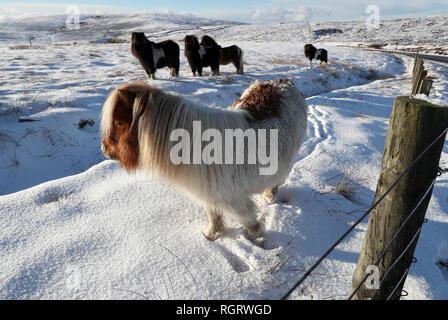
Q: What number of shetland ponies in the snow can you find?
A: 5